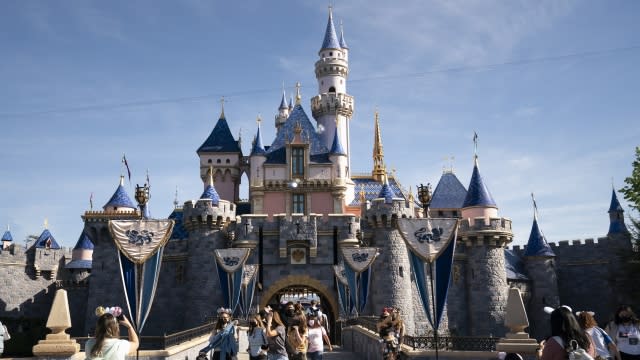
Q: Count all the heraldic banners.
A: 6